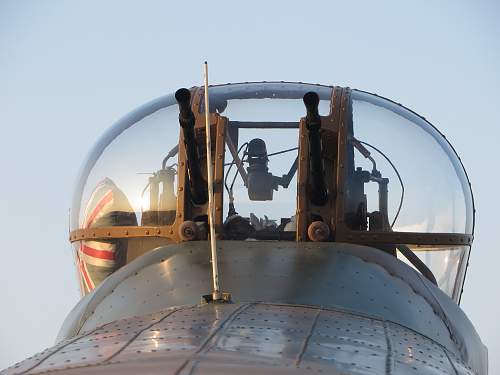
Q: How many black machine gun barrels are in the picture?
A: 2